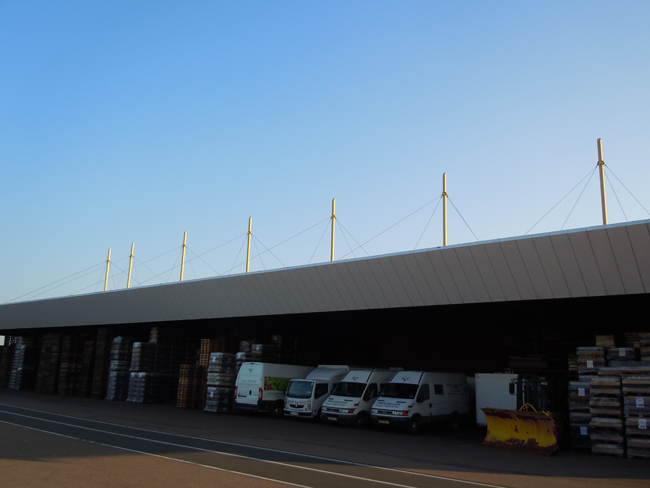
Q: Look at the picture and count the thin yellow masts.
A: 7